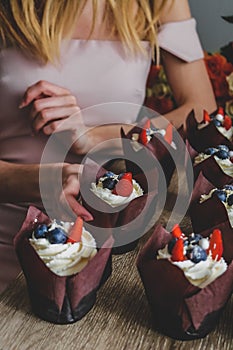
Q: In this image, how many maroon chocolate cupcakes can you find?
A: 7